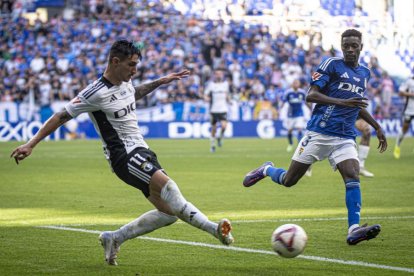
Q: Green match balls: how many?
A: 0